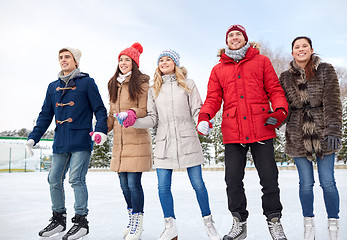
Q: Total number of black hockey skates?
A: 4